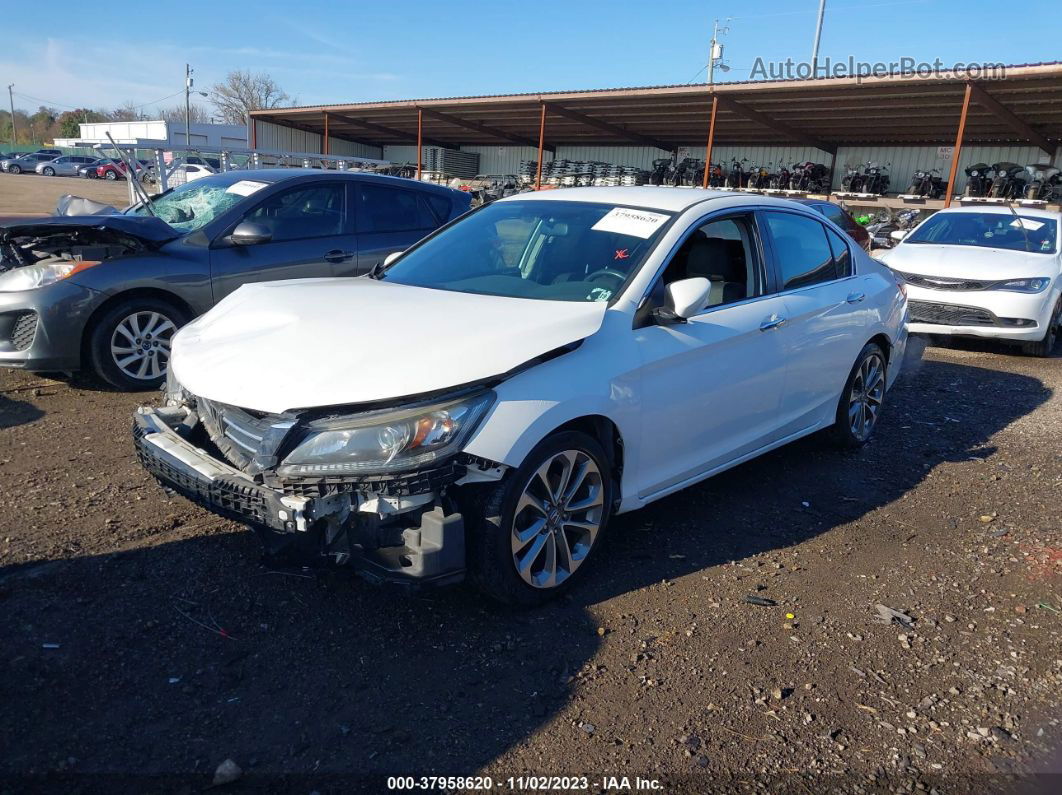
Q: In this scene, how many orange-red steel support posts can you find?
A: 6